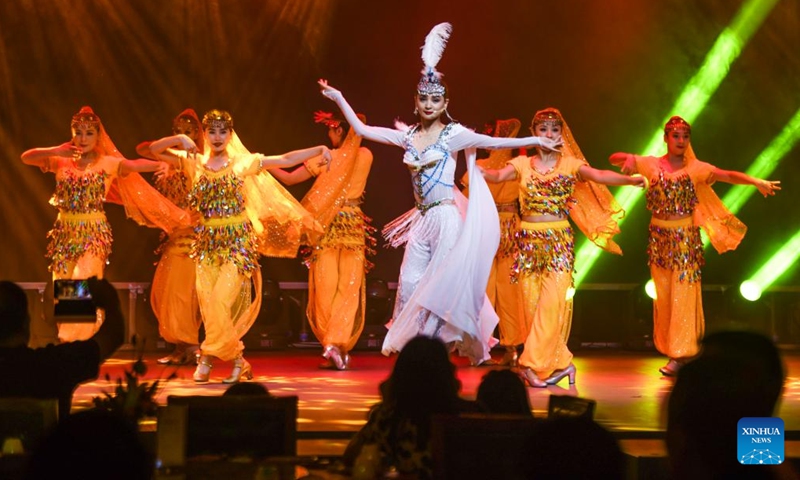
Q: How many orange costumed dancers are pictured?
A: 7